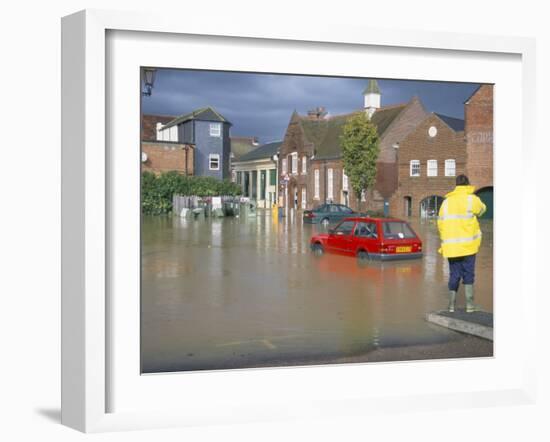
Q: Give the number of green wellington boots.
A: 2